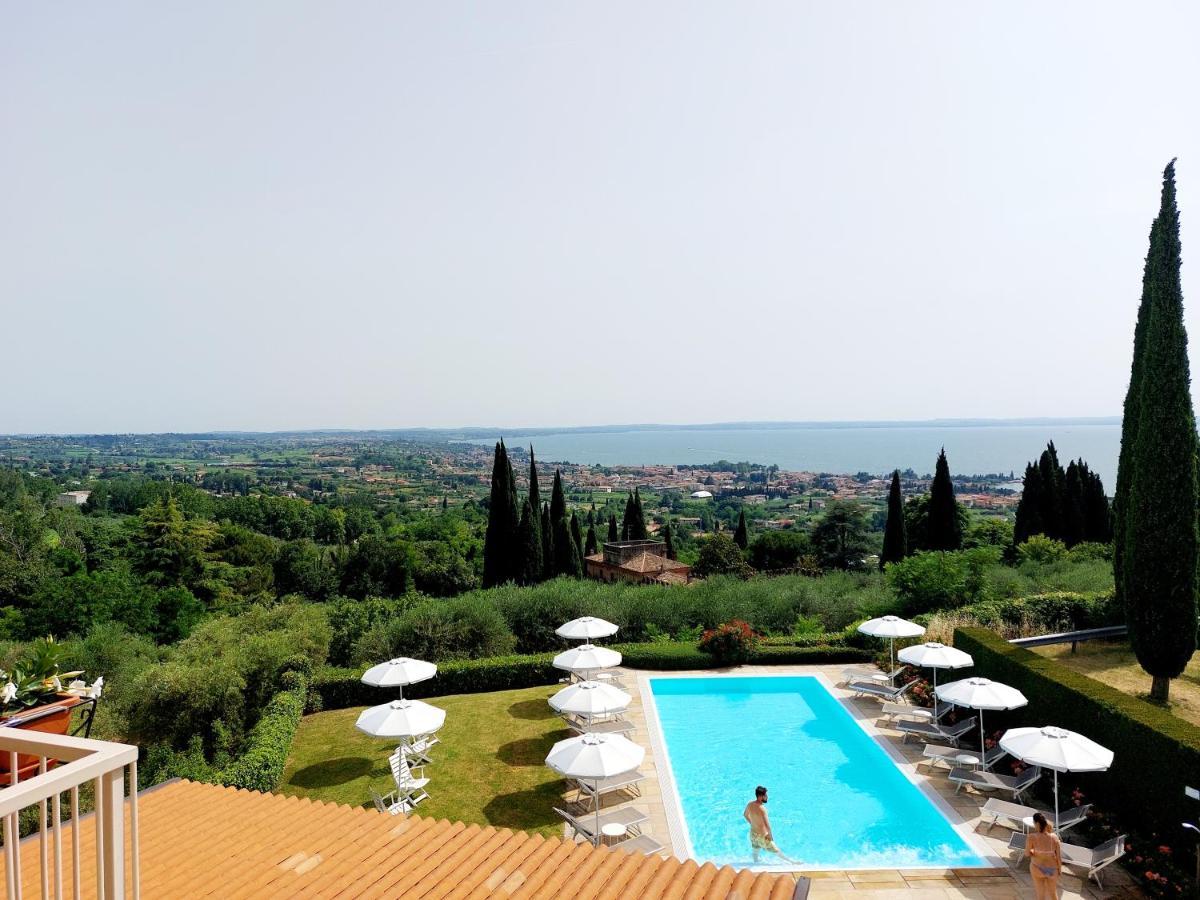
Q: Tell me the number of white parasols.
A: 10